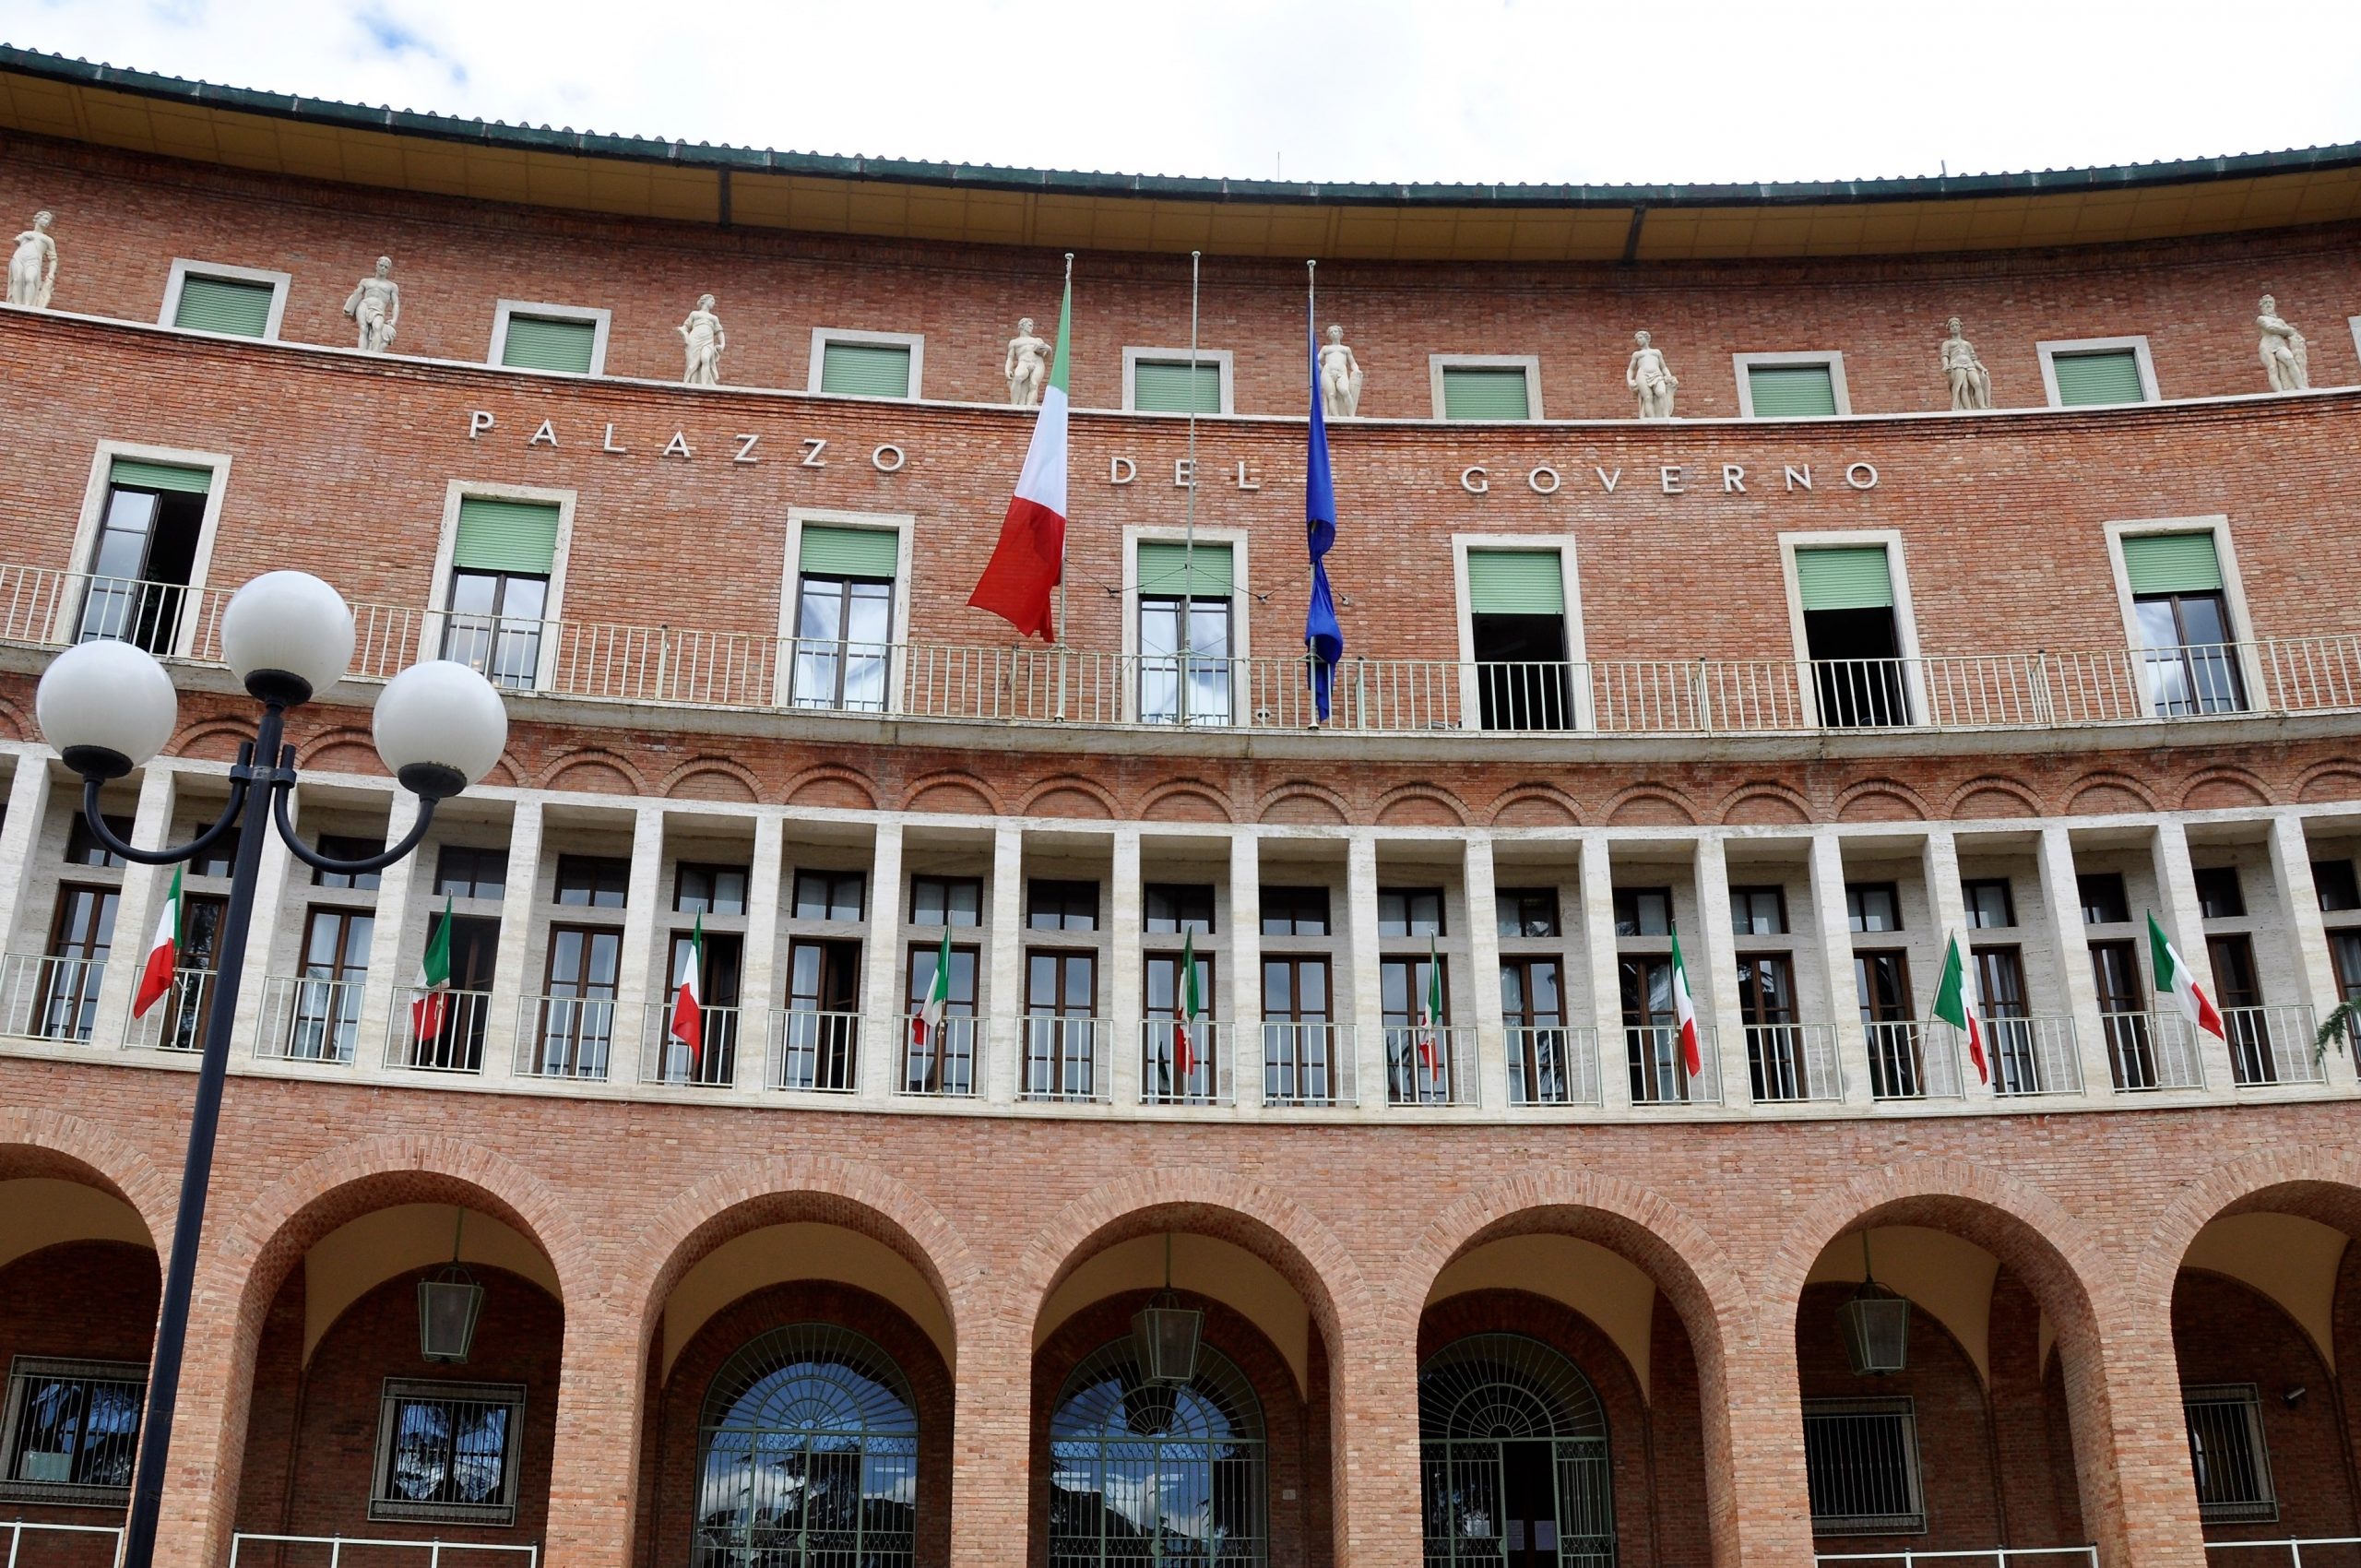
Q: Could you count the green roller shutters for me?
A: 14